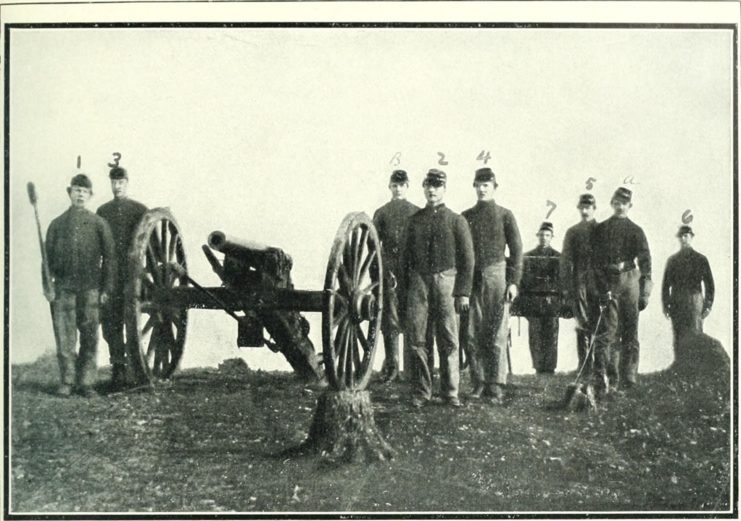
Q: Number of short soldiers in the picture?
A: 2